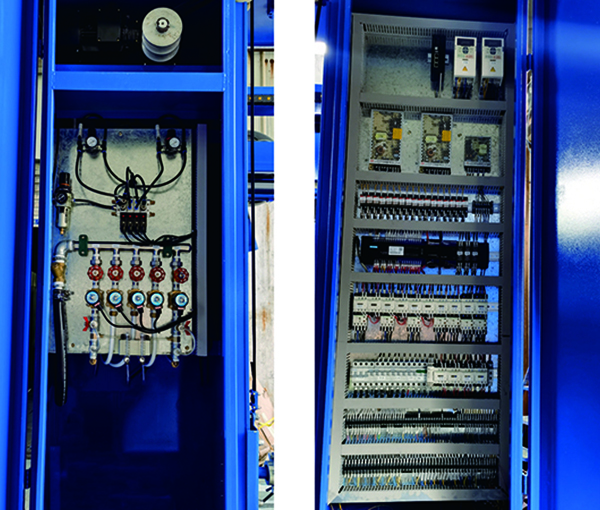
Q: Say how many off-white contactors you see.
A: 14